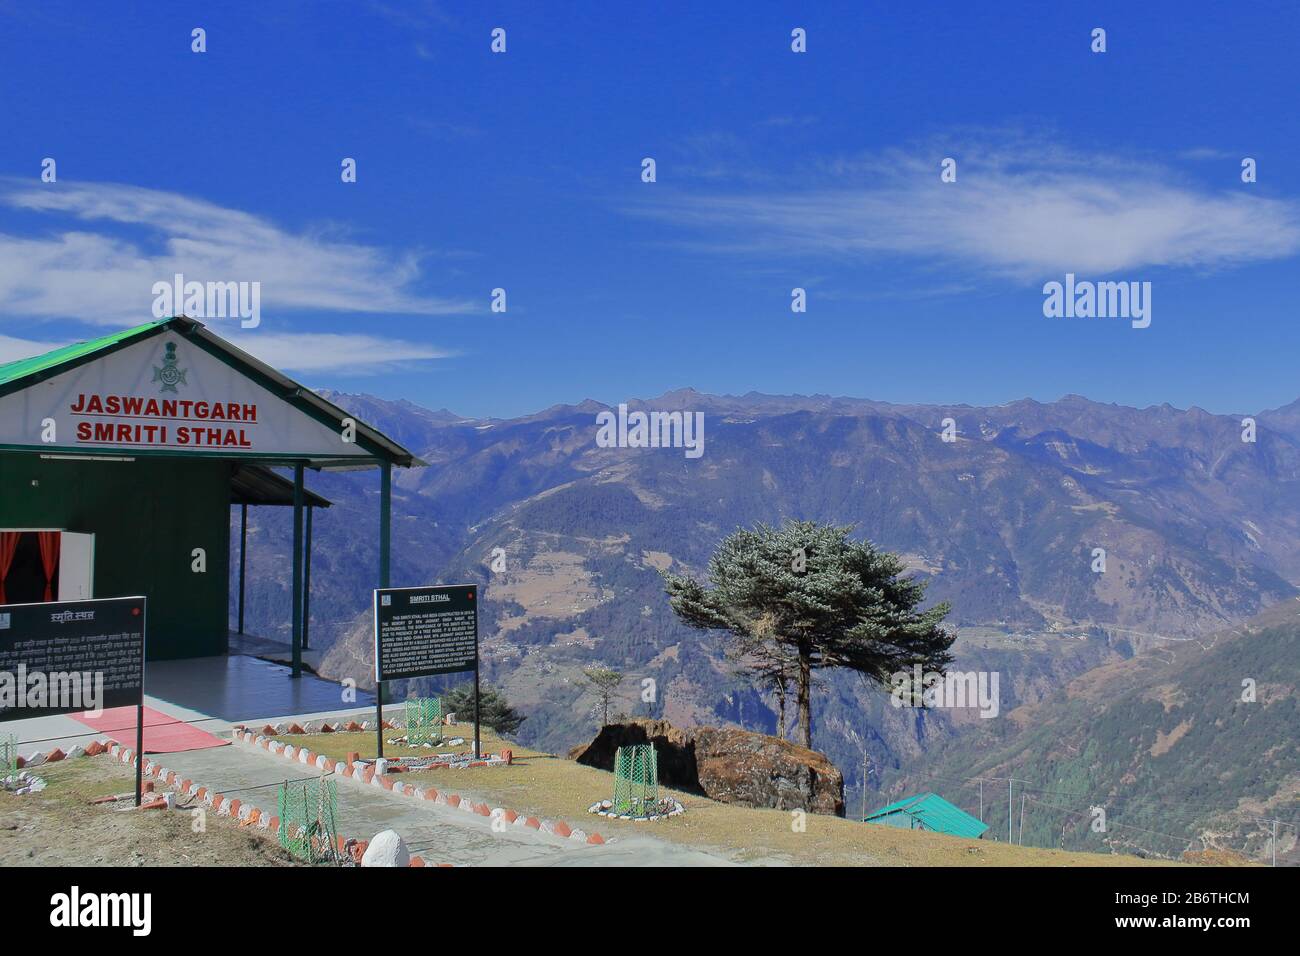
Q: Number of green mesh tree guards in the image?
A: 4